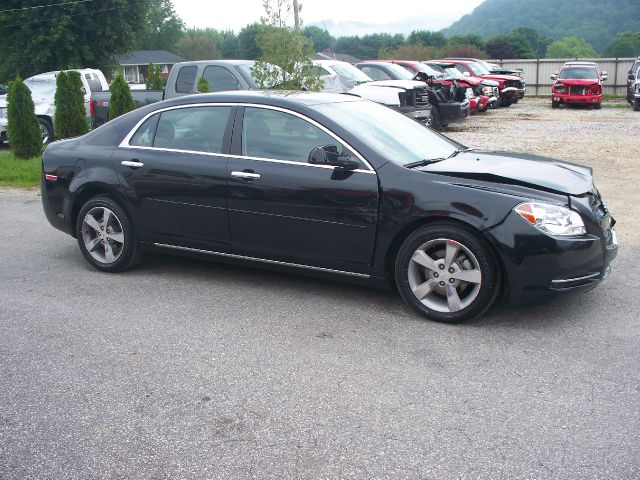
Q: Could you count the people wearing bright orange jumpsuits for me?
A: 0